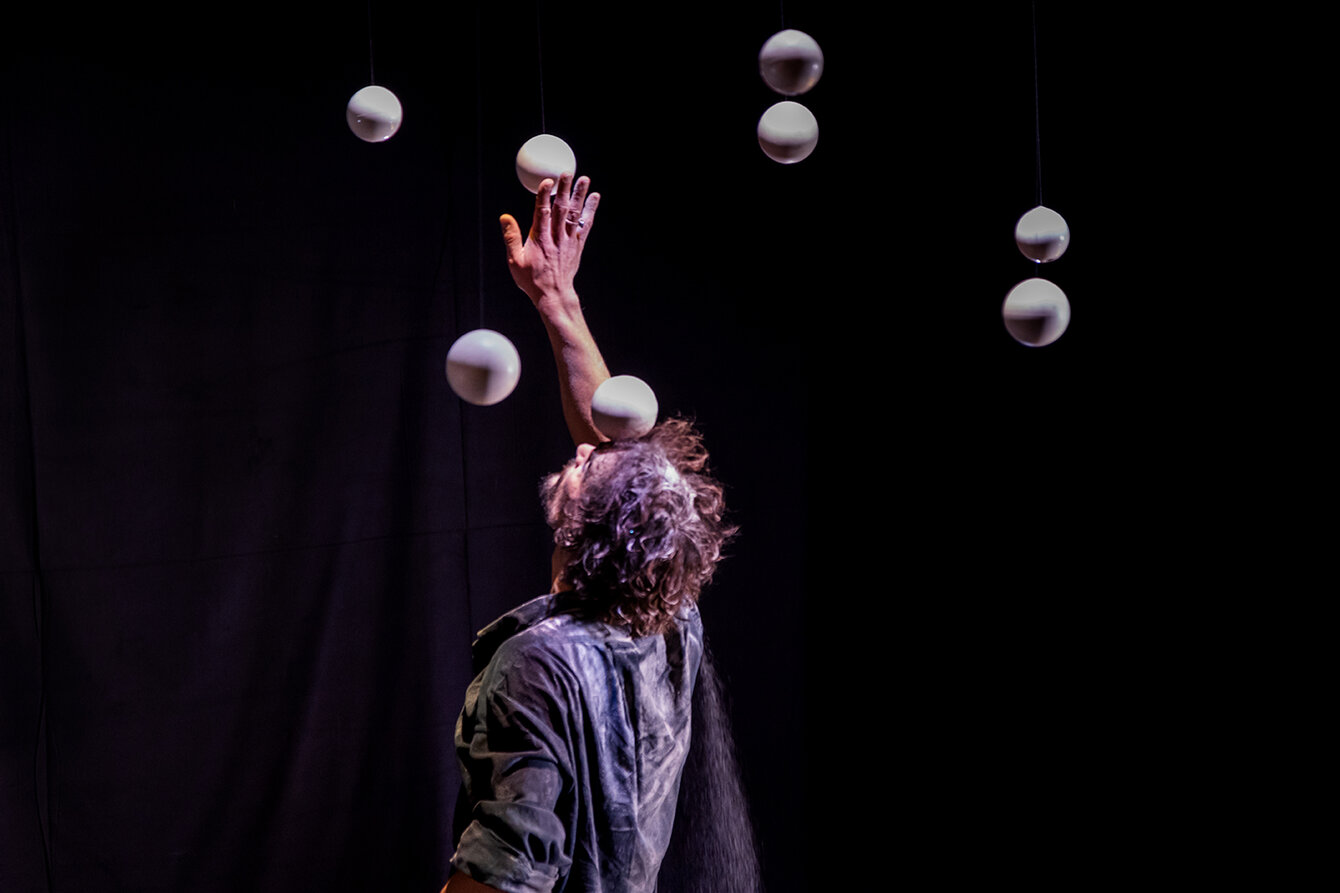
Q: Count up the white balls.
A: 8